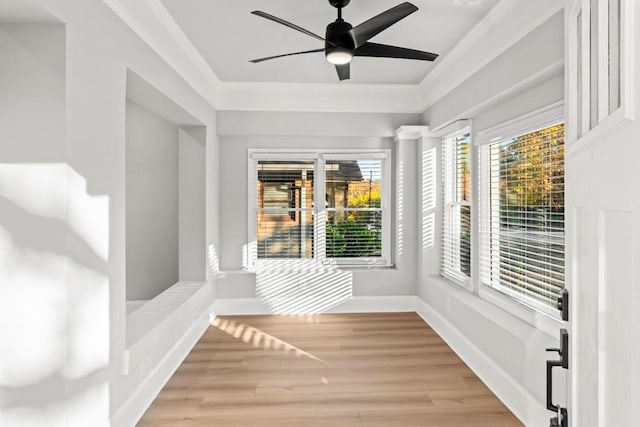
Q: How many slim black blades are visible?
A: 5